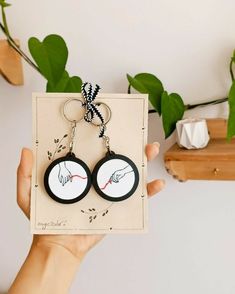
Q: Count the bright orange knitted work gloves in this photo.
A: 0